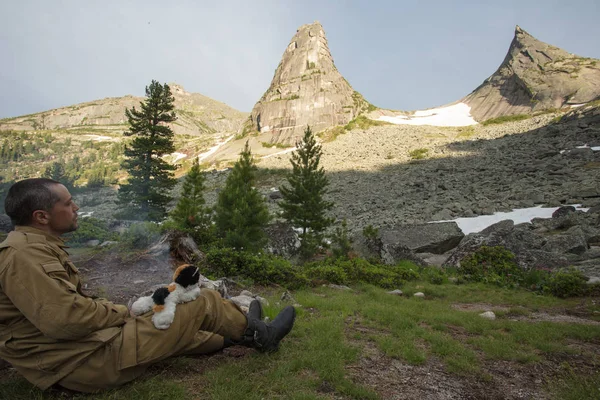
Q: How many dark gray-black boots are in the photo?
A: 2